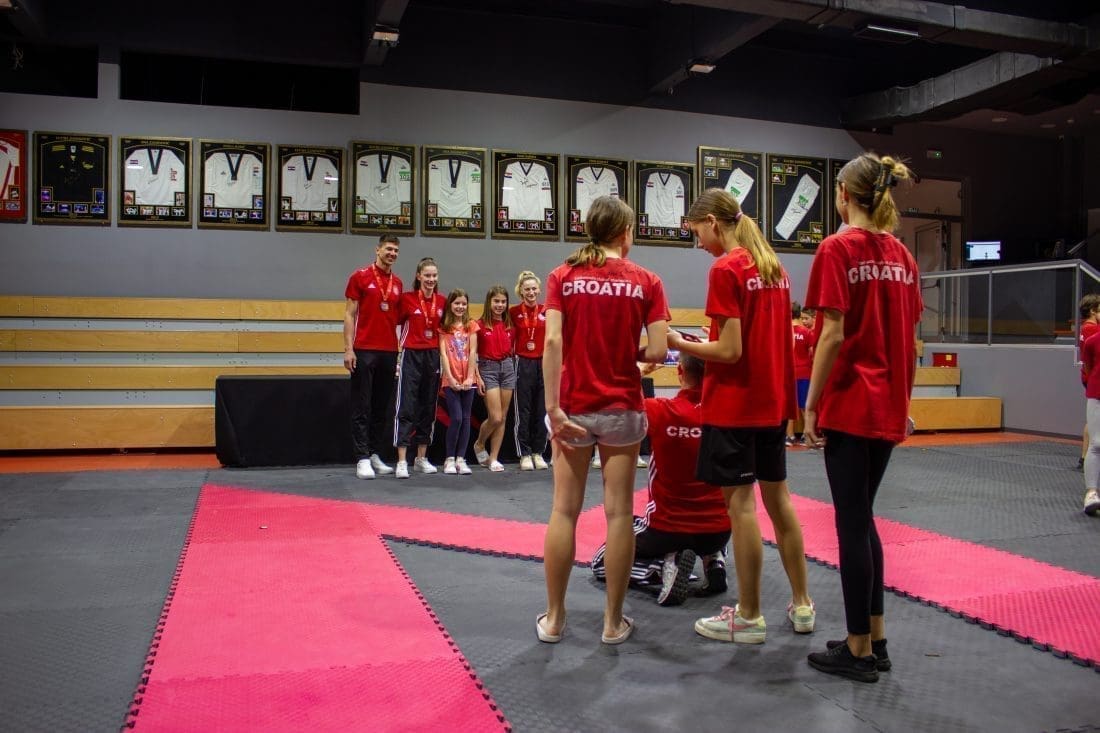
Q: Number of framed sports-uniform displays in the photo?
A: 13